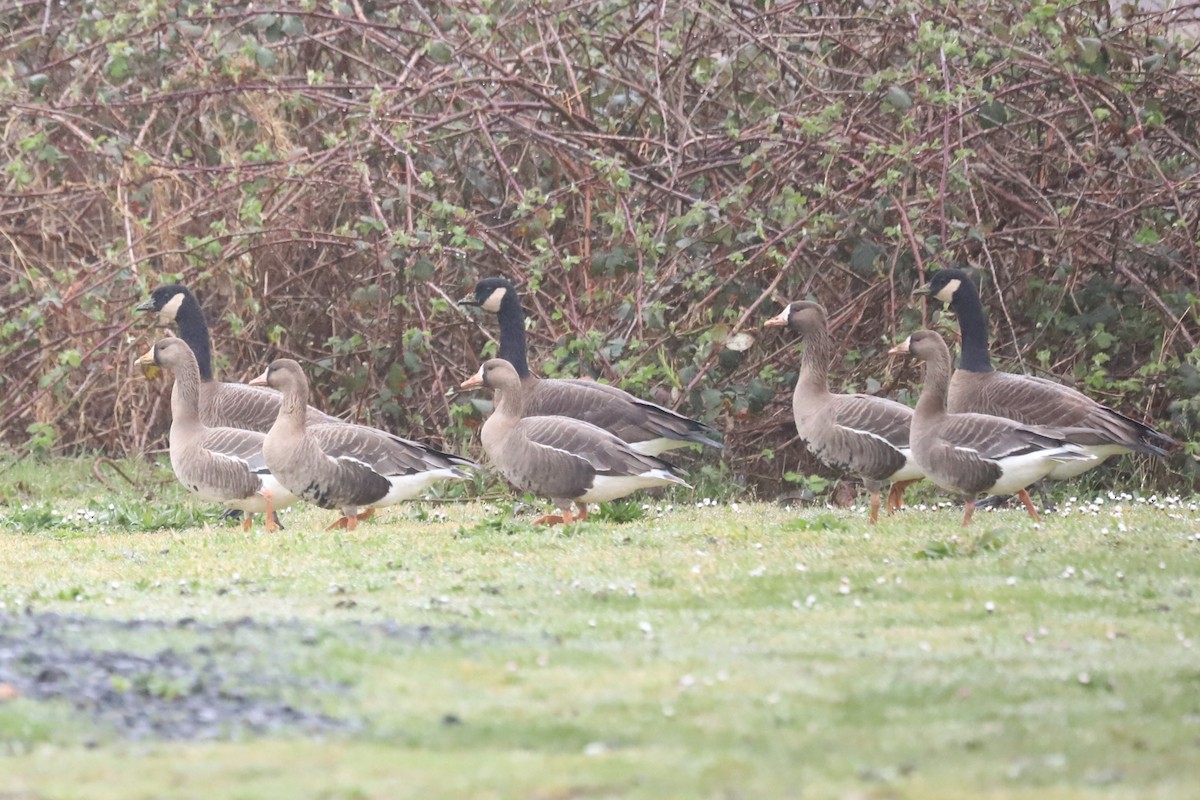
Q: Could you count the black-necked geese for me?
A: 3